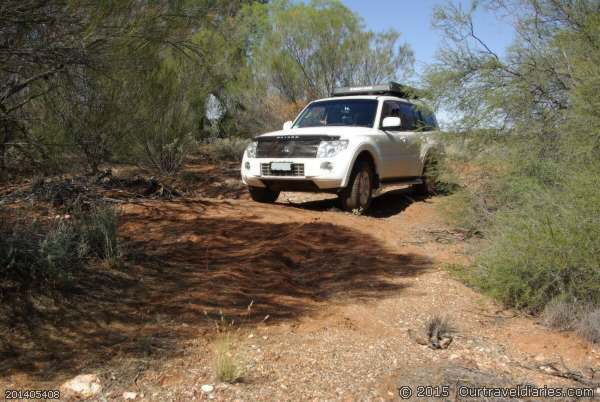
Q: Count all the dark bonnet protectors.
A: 1